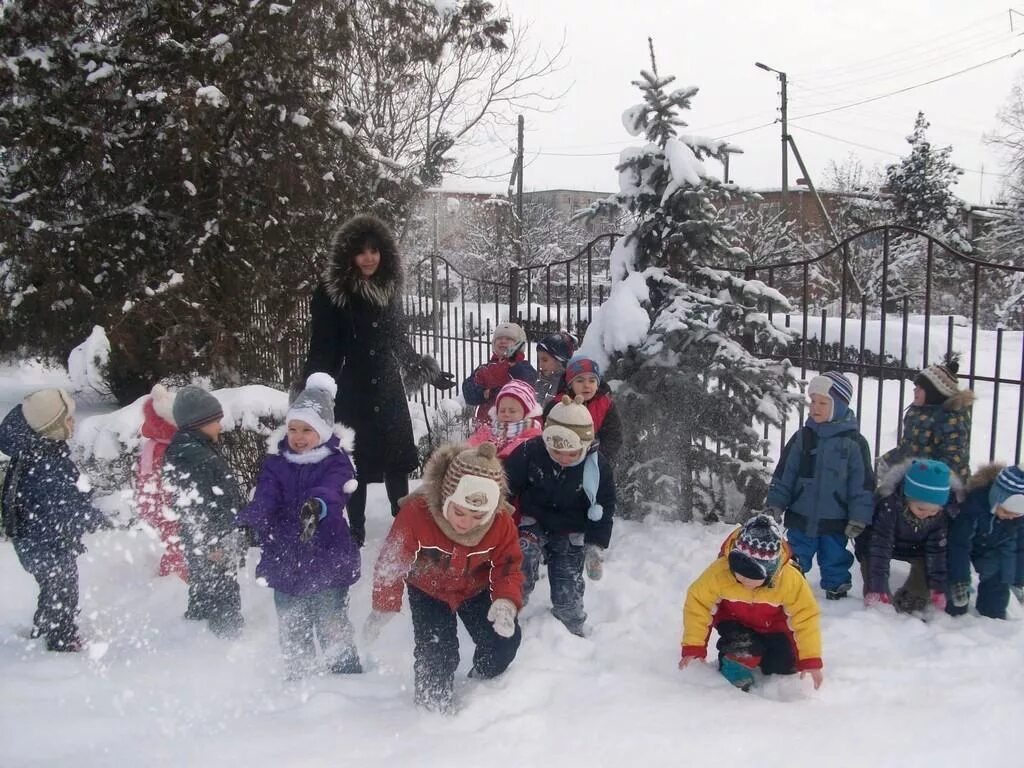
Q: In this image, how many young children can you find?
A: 15